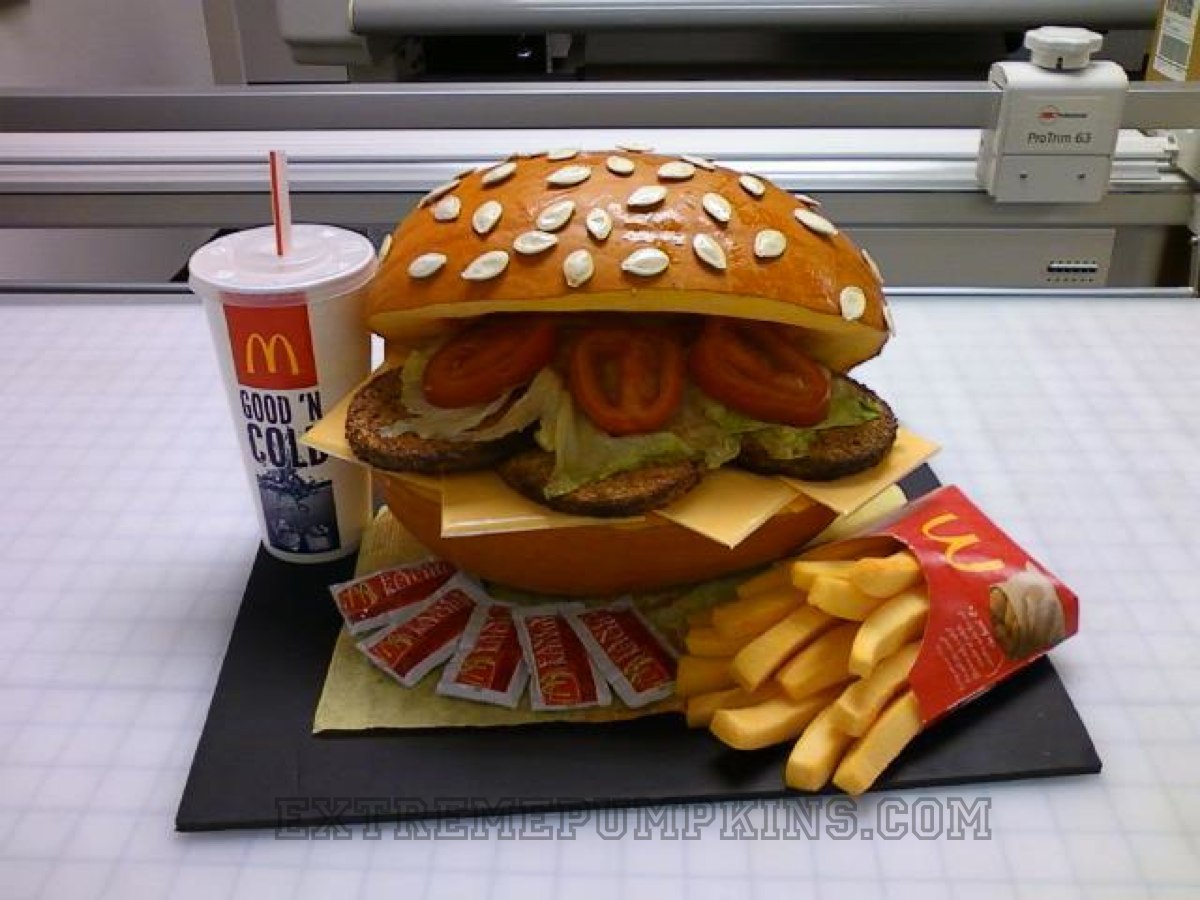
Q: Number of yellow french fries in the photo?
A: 15